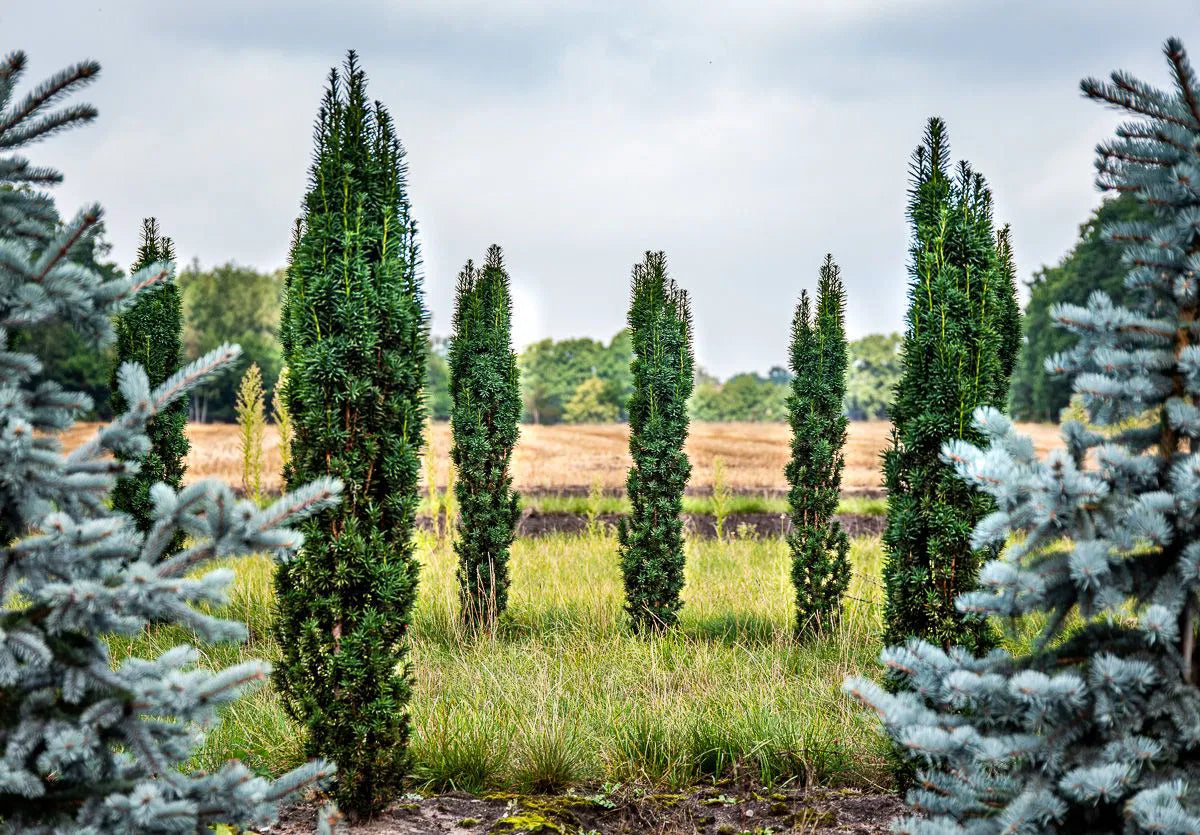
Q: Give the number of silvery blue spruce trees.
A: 2